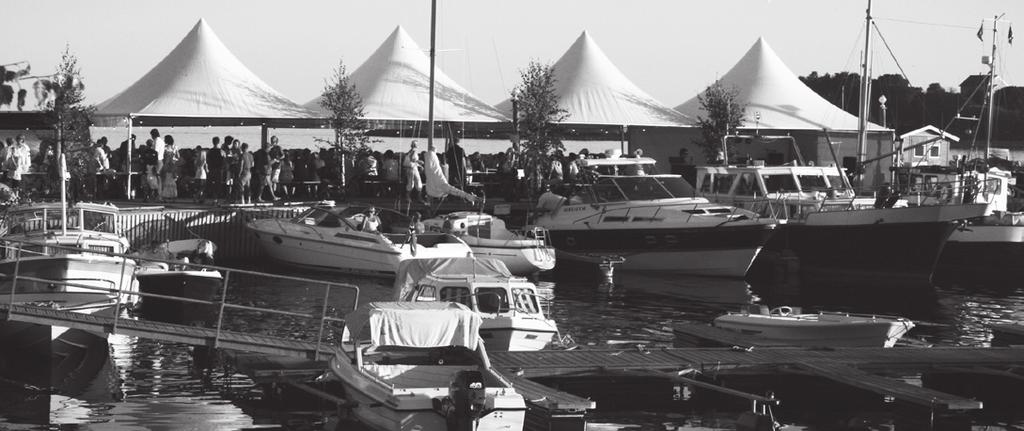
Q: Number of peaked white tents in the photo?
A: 4